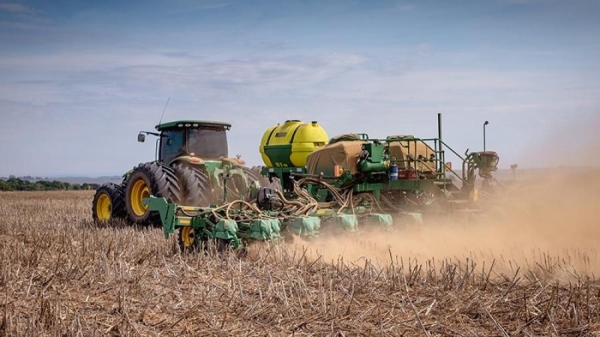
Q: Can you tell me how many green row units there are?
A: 6